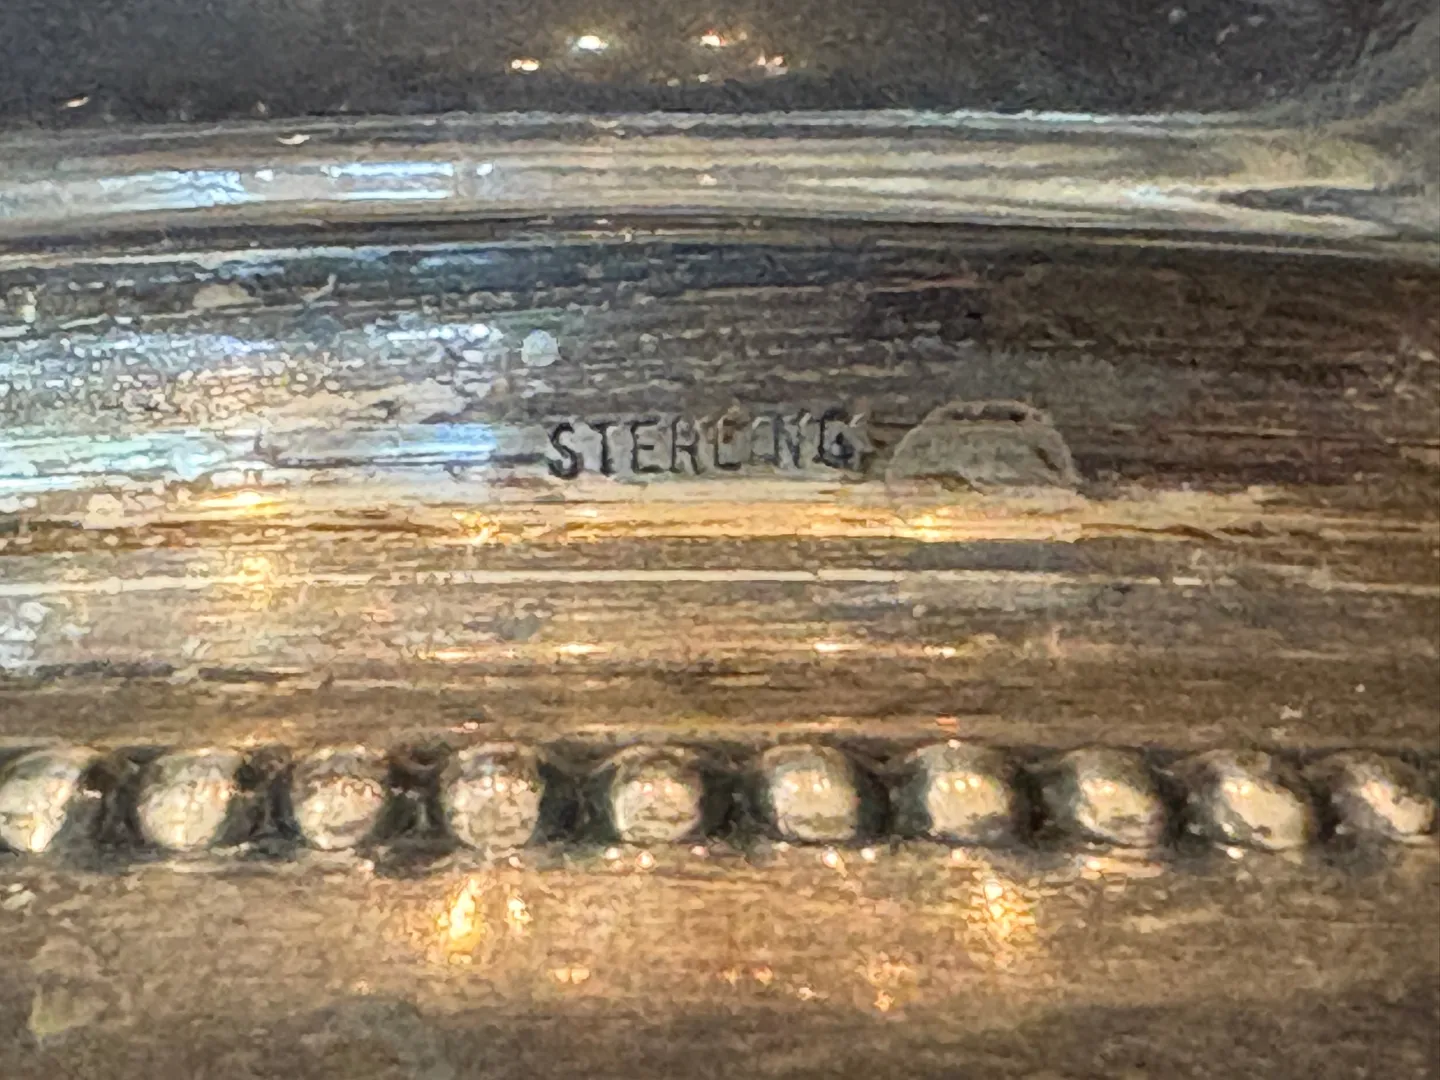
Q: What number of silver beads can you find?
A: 10